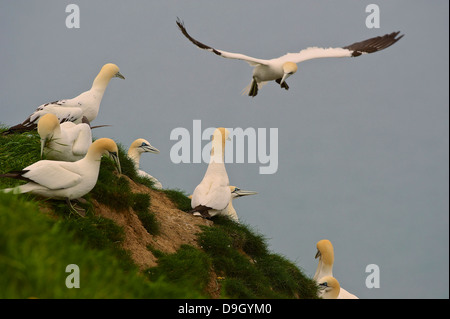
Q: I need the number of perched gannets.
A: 8